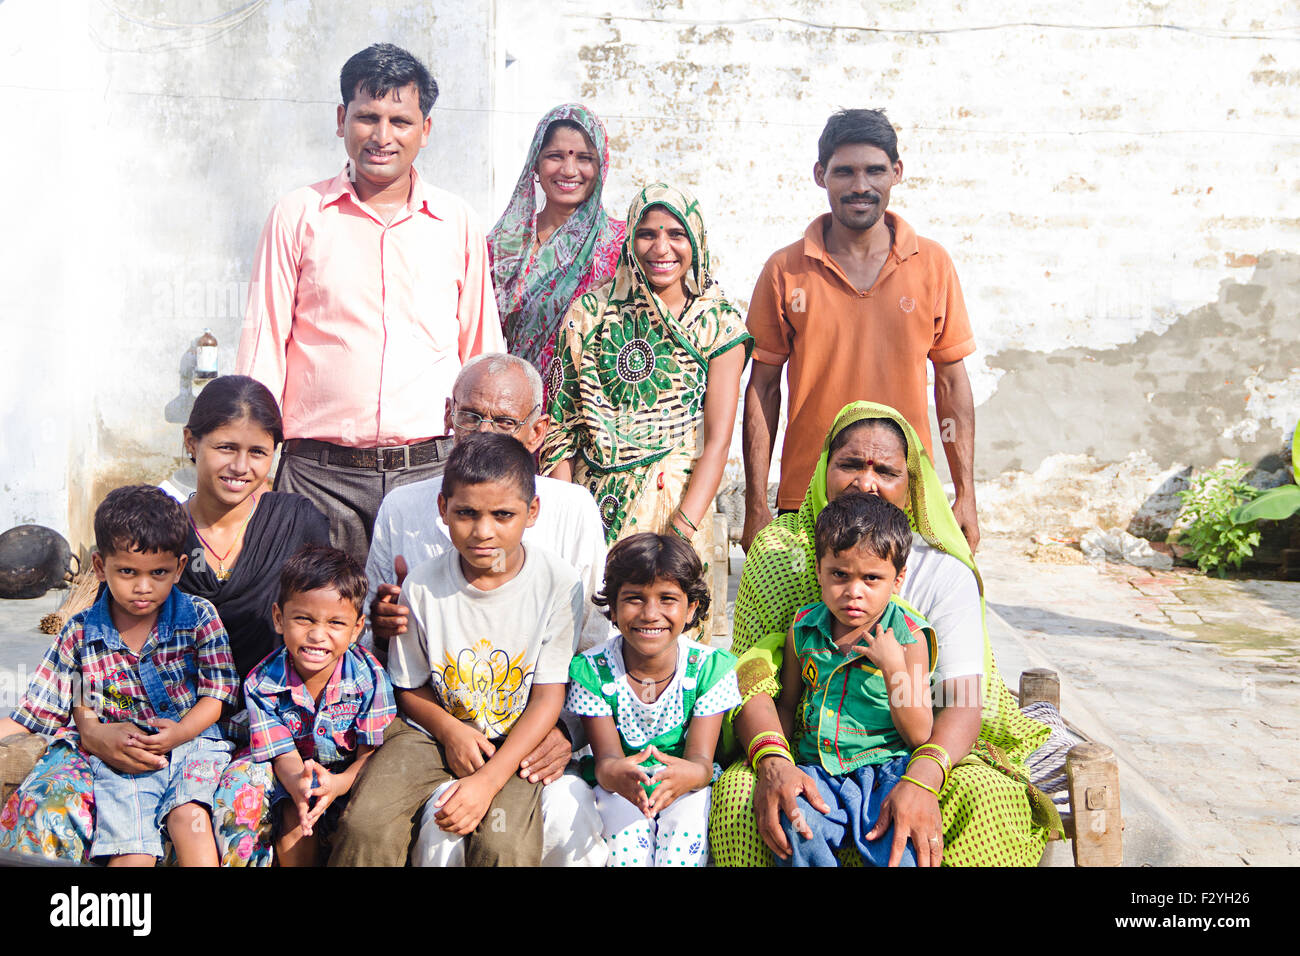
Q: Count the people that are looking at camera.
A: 12